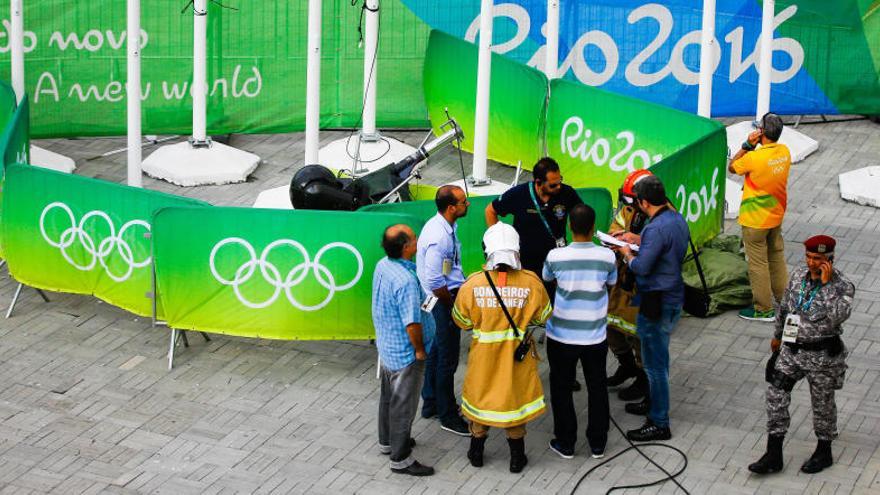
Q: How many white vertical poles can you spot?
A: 9